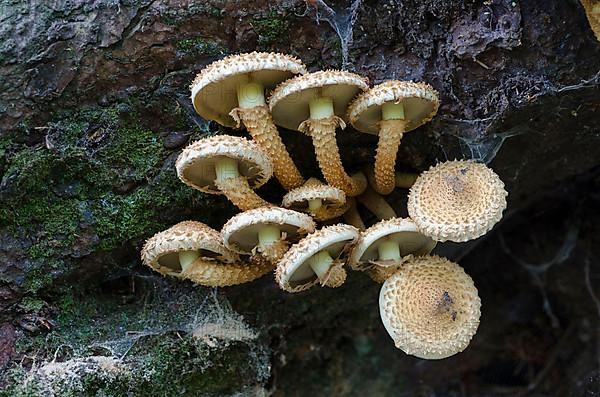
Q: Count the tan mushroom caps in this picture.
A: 11